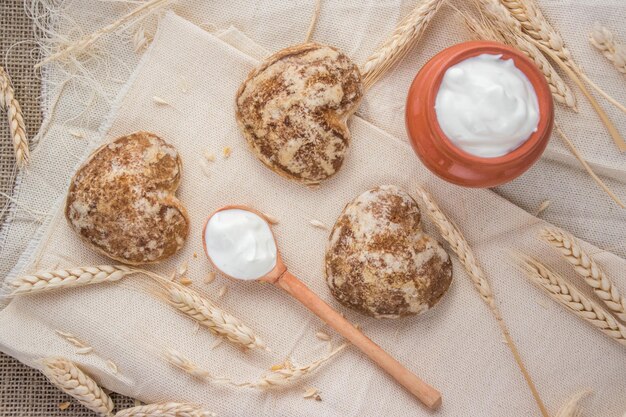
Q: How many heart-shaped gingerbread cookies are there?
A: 3